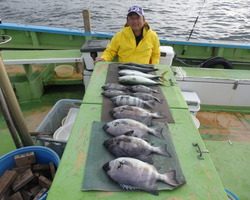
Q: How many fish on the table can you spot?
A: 13